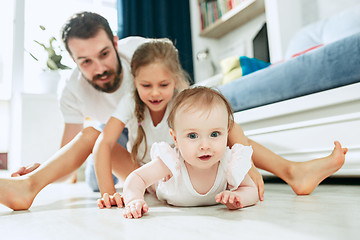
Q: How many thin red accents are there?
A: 1